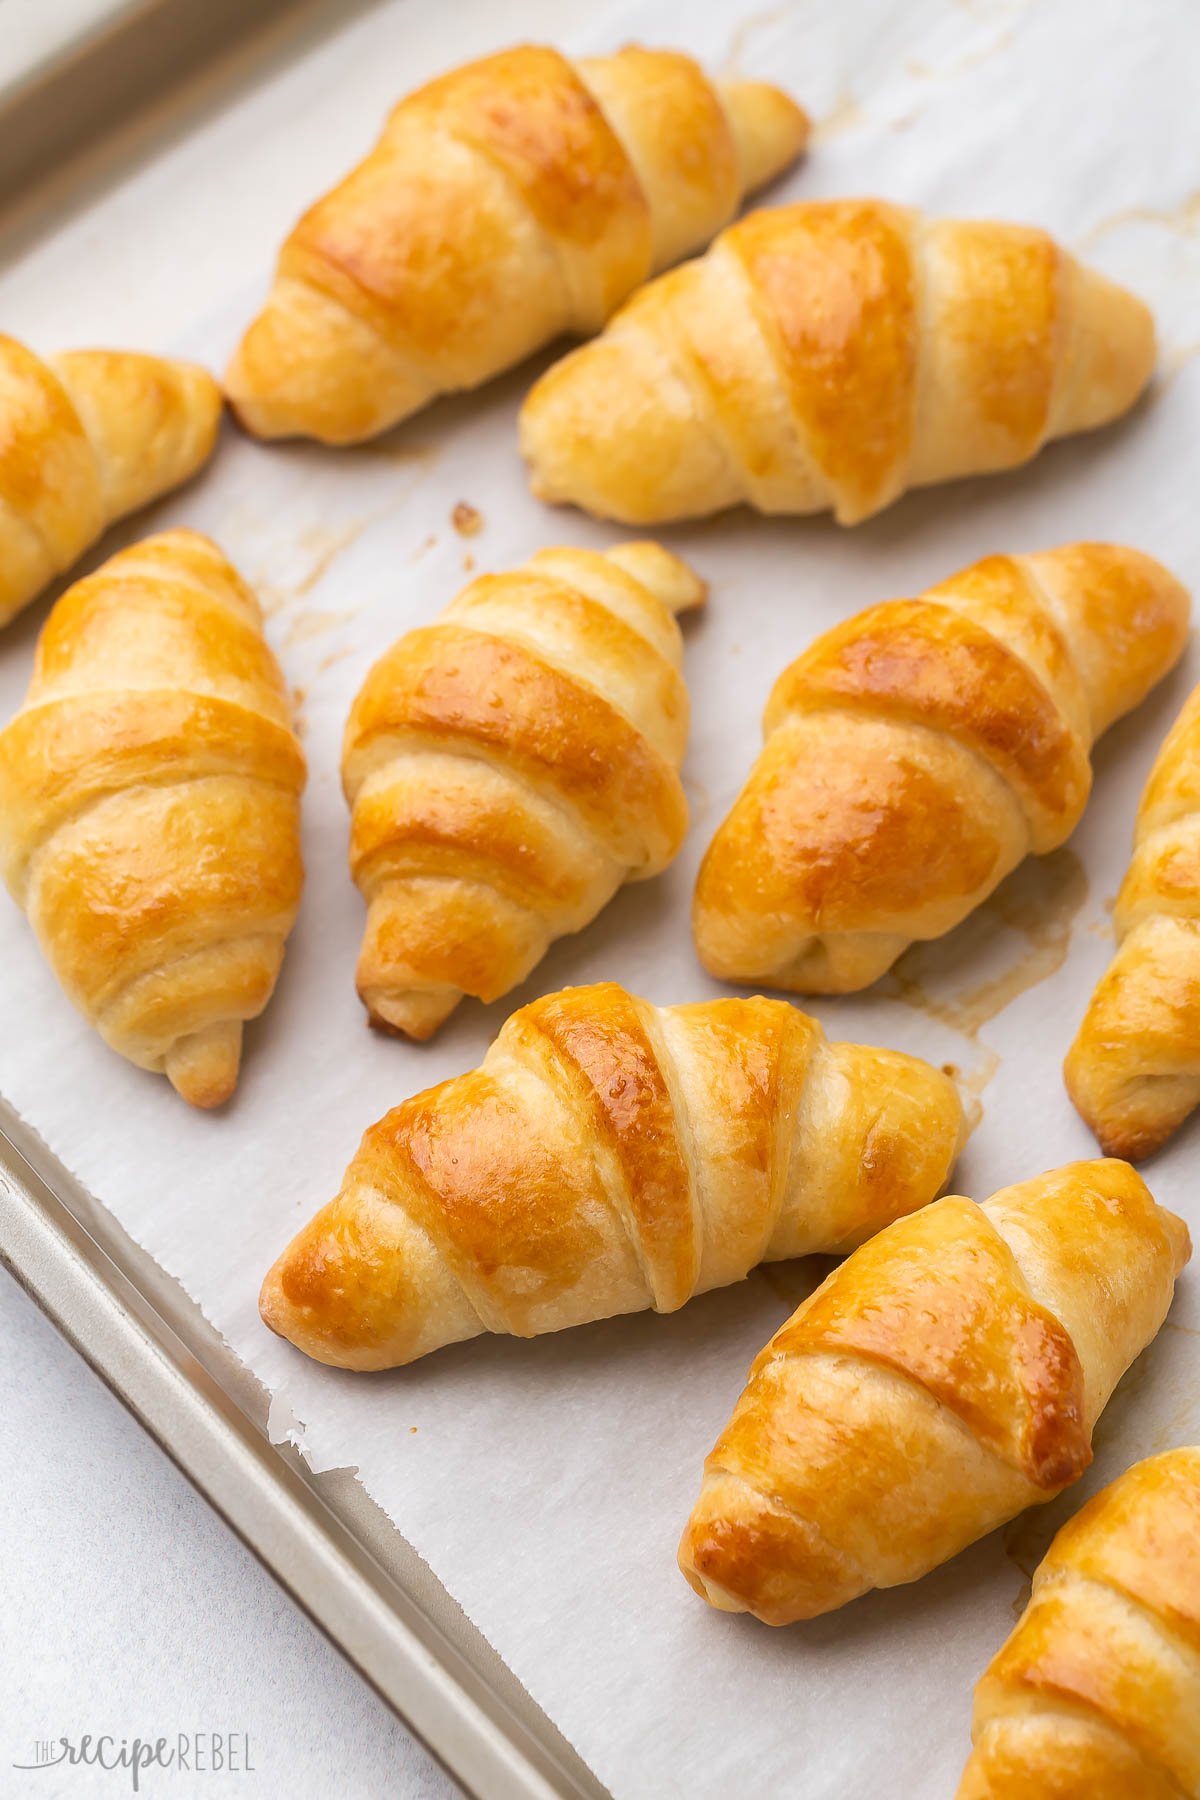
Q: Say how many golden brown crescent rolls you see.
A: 10